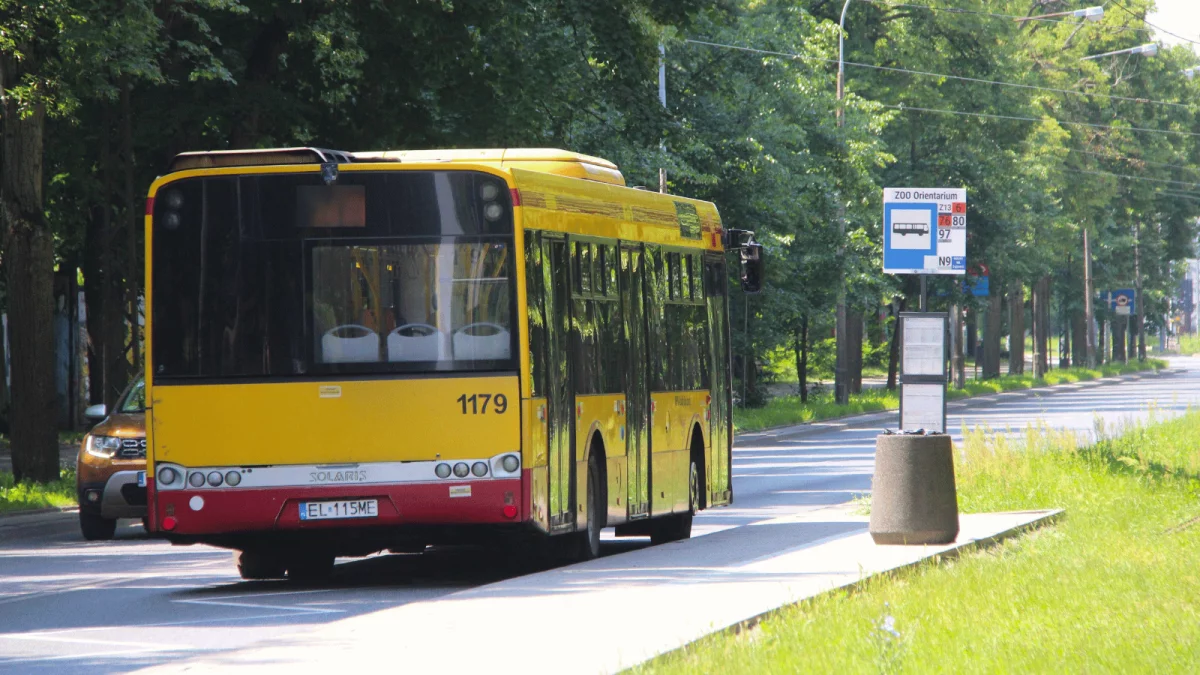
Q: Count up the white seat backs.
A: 3